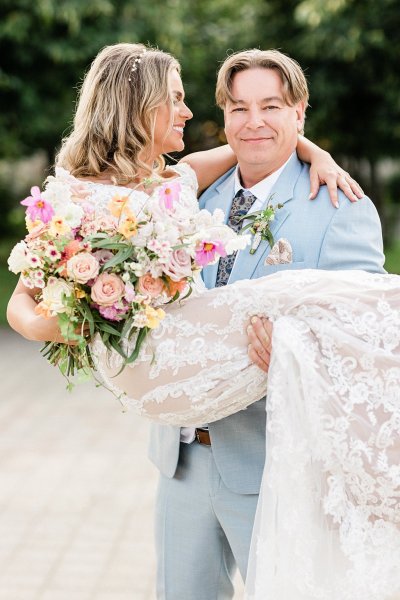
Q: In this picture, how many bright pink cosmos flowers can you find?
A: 3